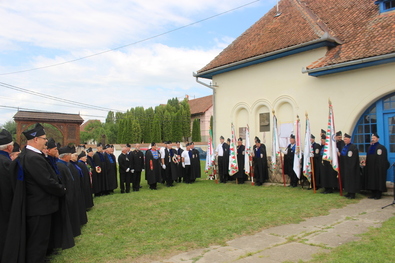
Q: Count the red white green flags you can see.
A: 7